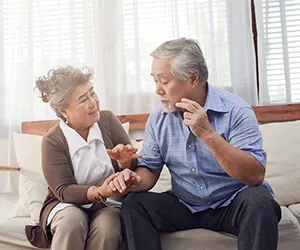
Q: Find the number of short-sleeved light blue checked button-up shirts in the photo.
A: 1